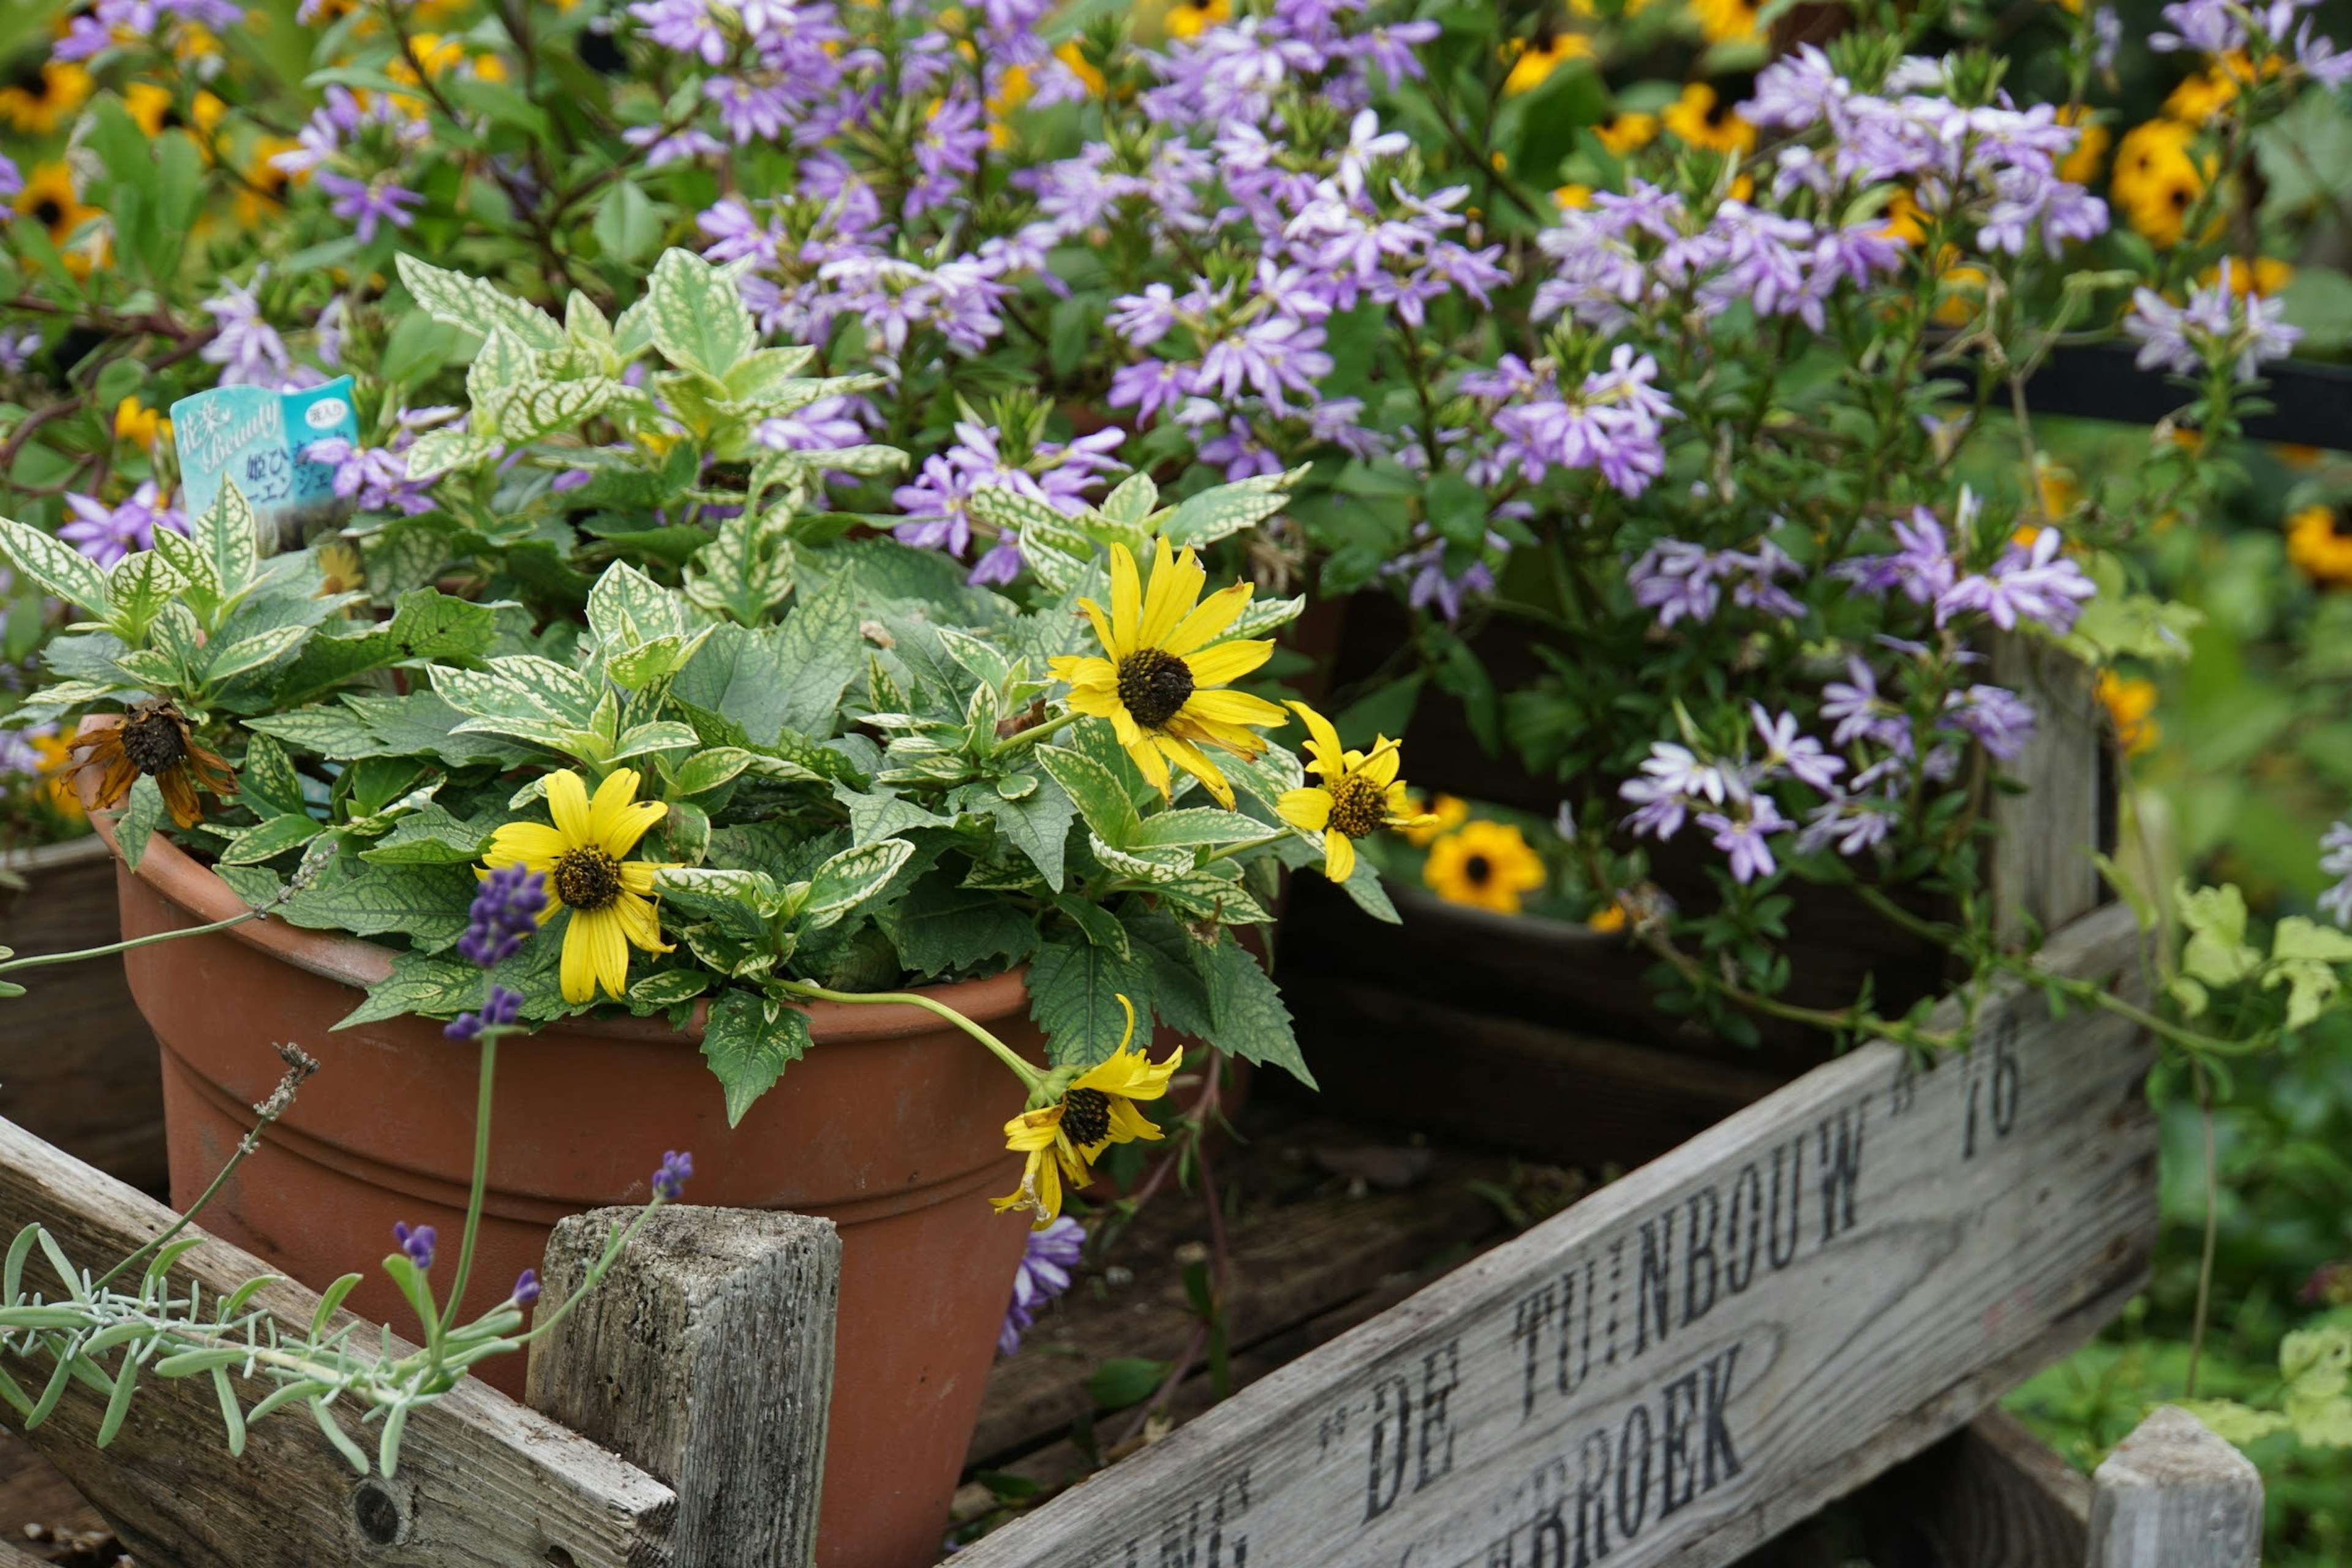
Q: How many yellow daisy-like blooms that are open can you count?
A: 4